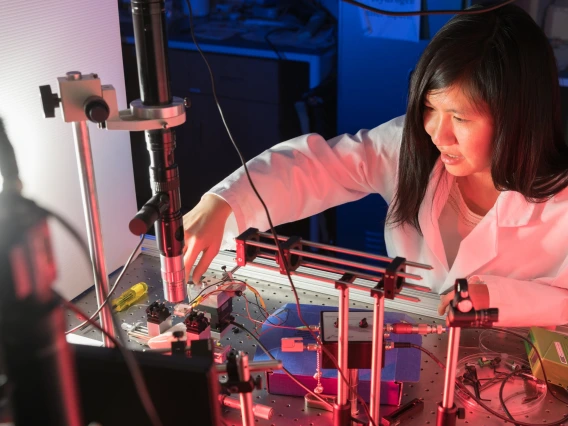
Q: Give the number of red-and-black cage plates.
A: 3